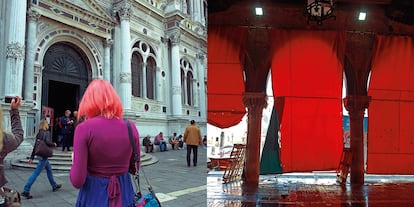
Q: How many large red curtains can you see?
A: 3